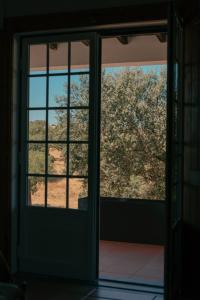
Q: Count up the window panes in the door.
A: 15